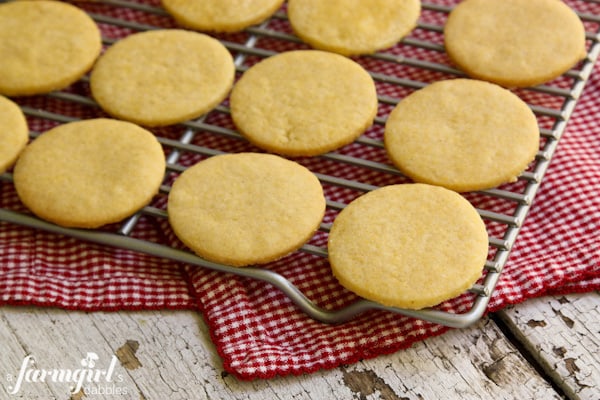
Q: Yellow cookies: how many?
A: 11